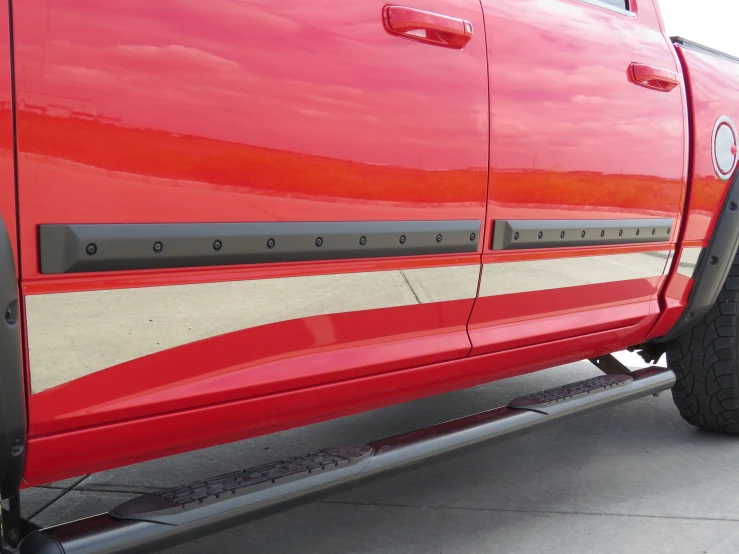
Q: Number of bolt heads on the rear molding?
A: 9